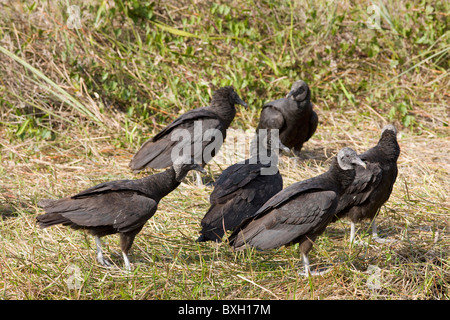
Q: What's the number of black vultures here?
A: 6